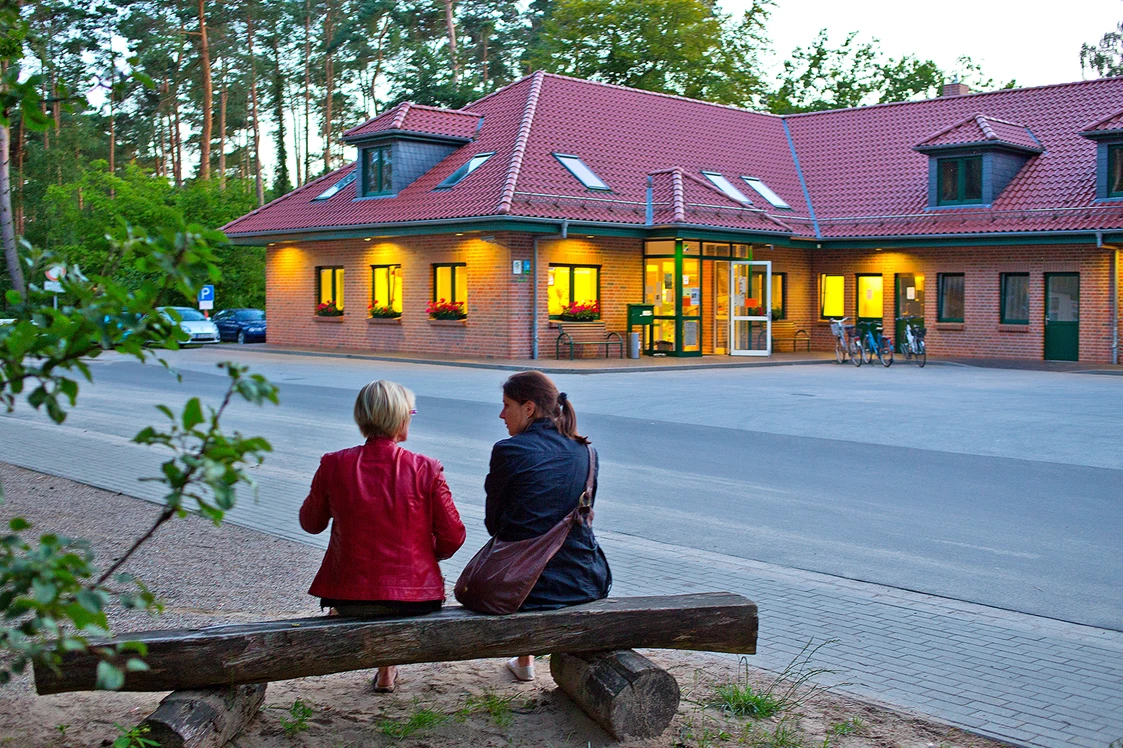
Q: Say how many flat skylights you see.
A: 5